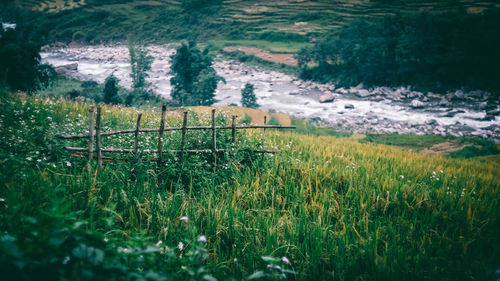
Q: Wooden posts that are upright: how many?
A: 8